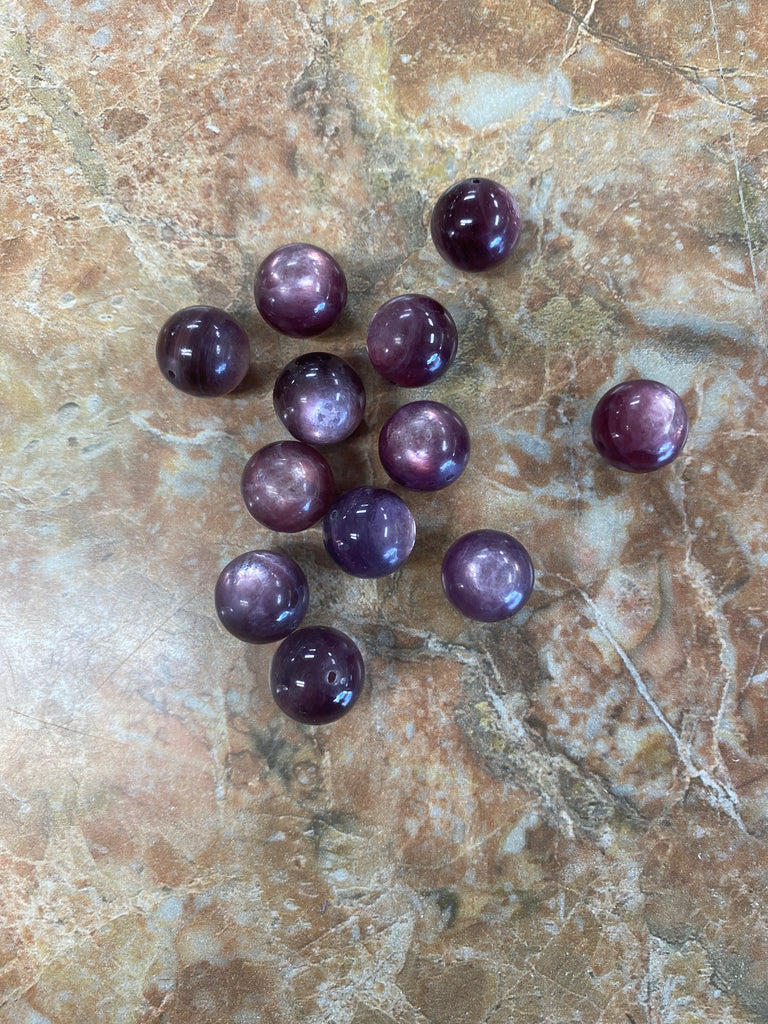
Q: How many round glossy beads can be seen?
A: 12